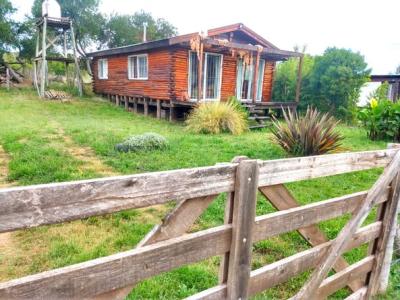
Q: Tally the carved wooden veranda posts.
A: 3